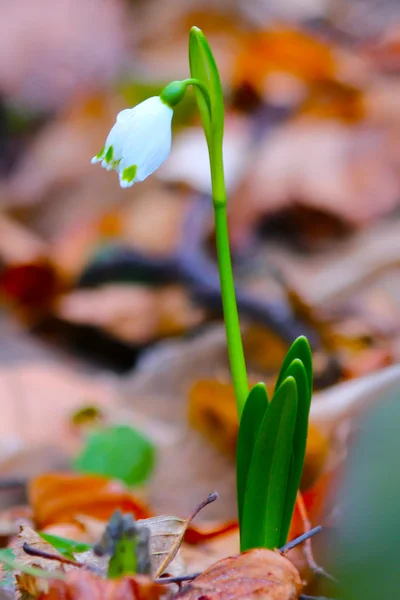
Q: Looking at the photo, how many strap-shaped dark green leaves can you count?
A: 4